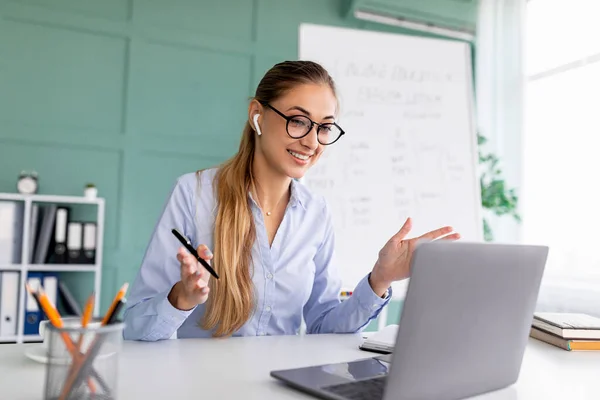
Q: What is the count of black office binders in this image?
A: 3